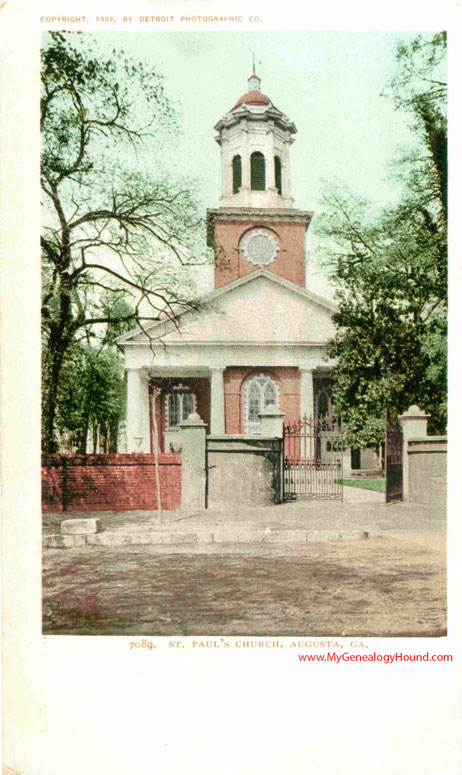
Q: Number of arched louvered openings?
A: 3